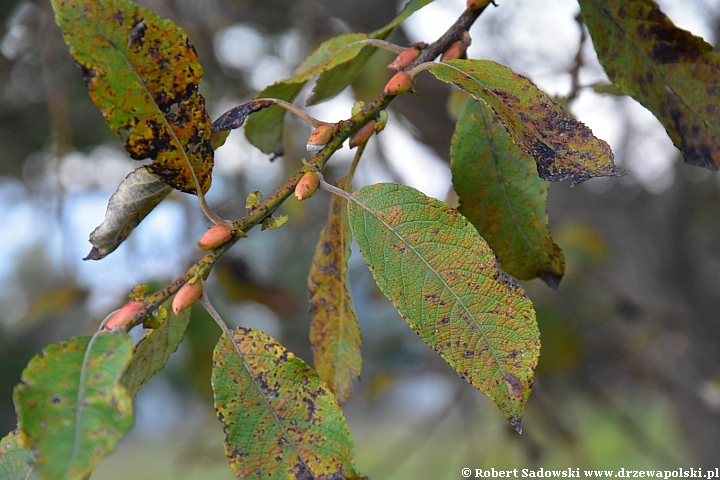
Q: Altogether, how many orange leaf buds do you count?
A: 10